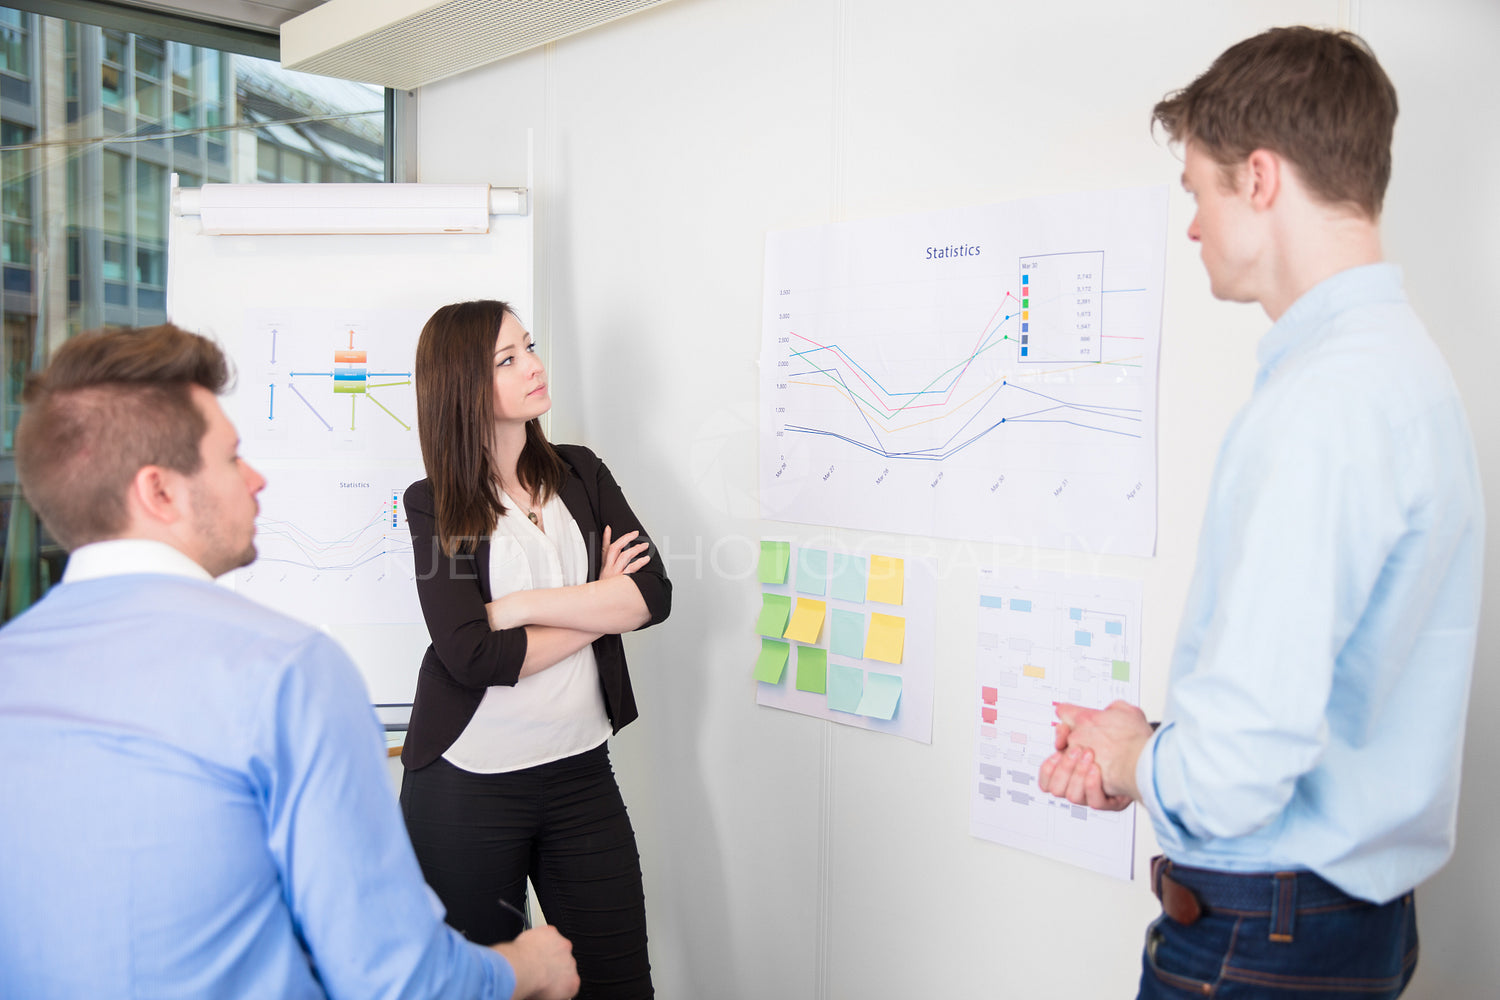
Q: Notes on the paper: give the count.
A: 12